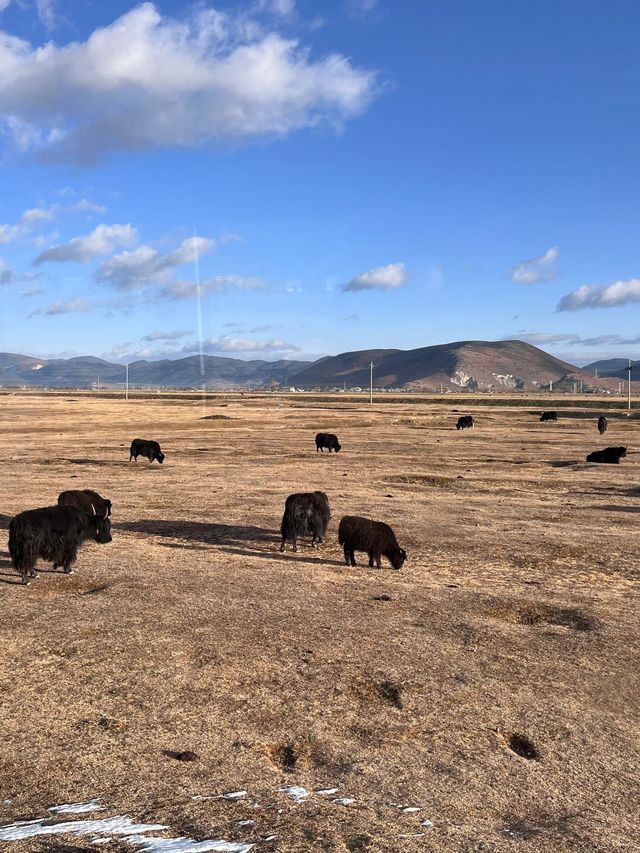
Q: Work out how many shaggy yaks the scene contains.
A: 10